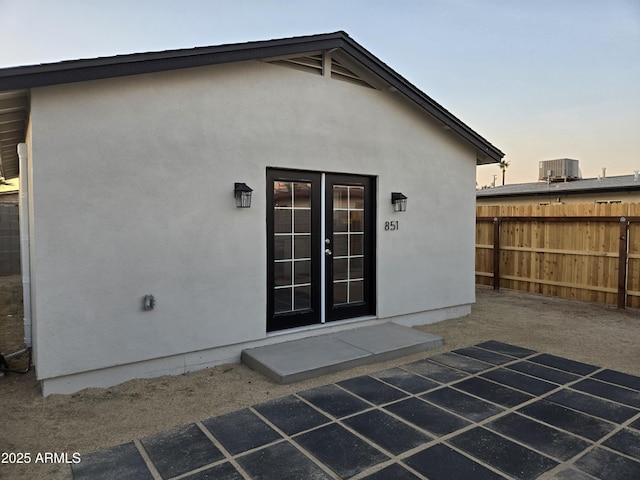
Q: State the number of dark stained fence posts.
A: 2